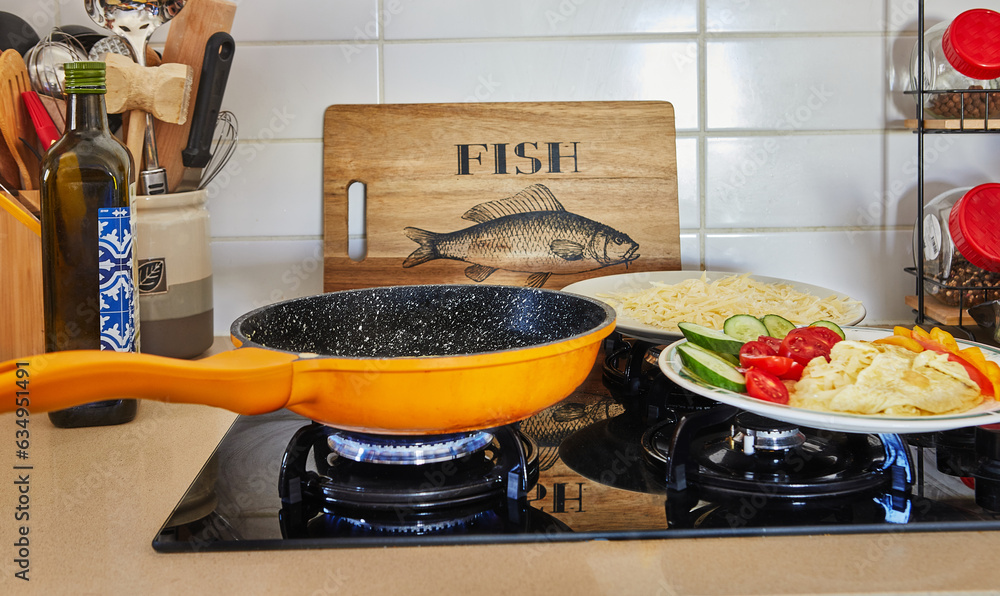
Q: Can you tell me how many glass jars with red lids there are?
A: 2